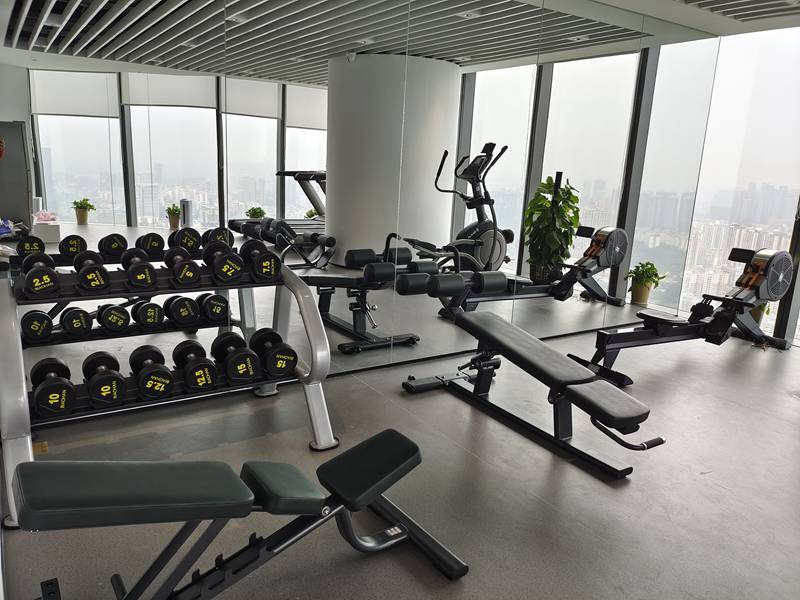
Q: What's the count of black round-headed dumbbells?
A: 12